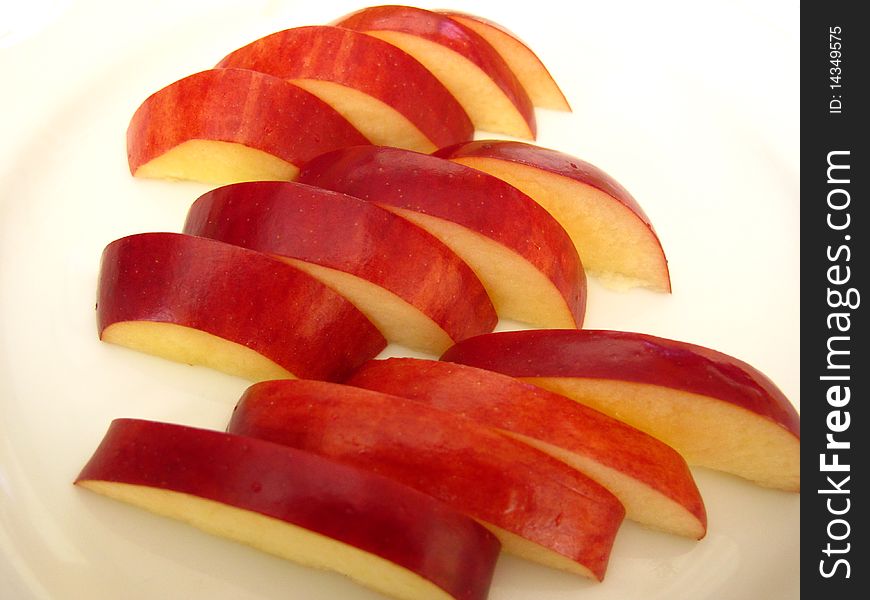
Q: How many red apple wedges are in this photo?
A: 12